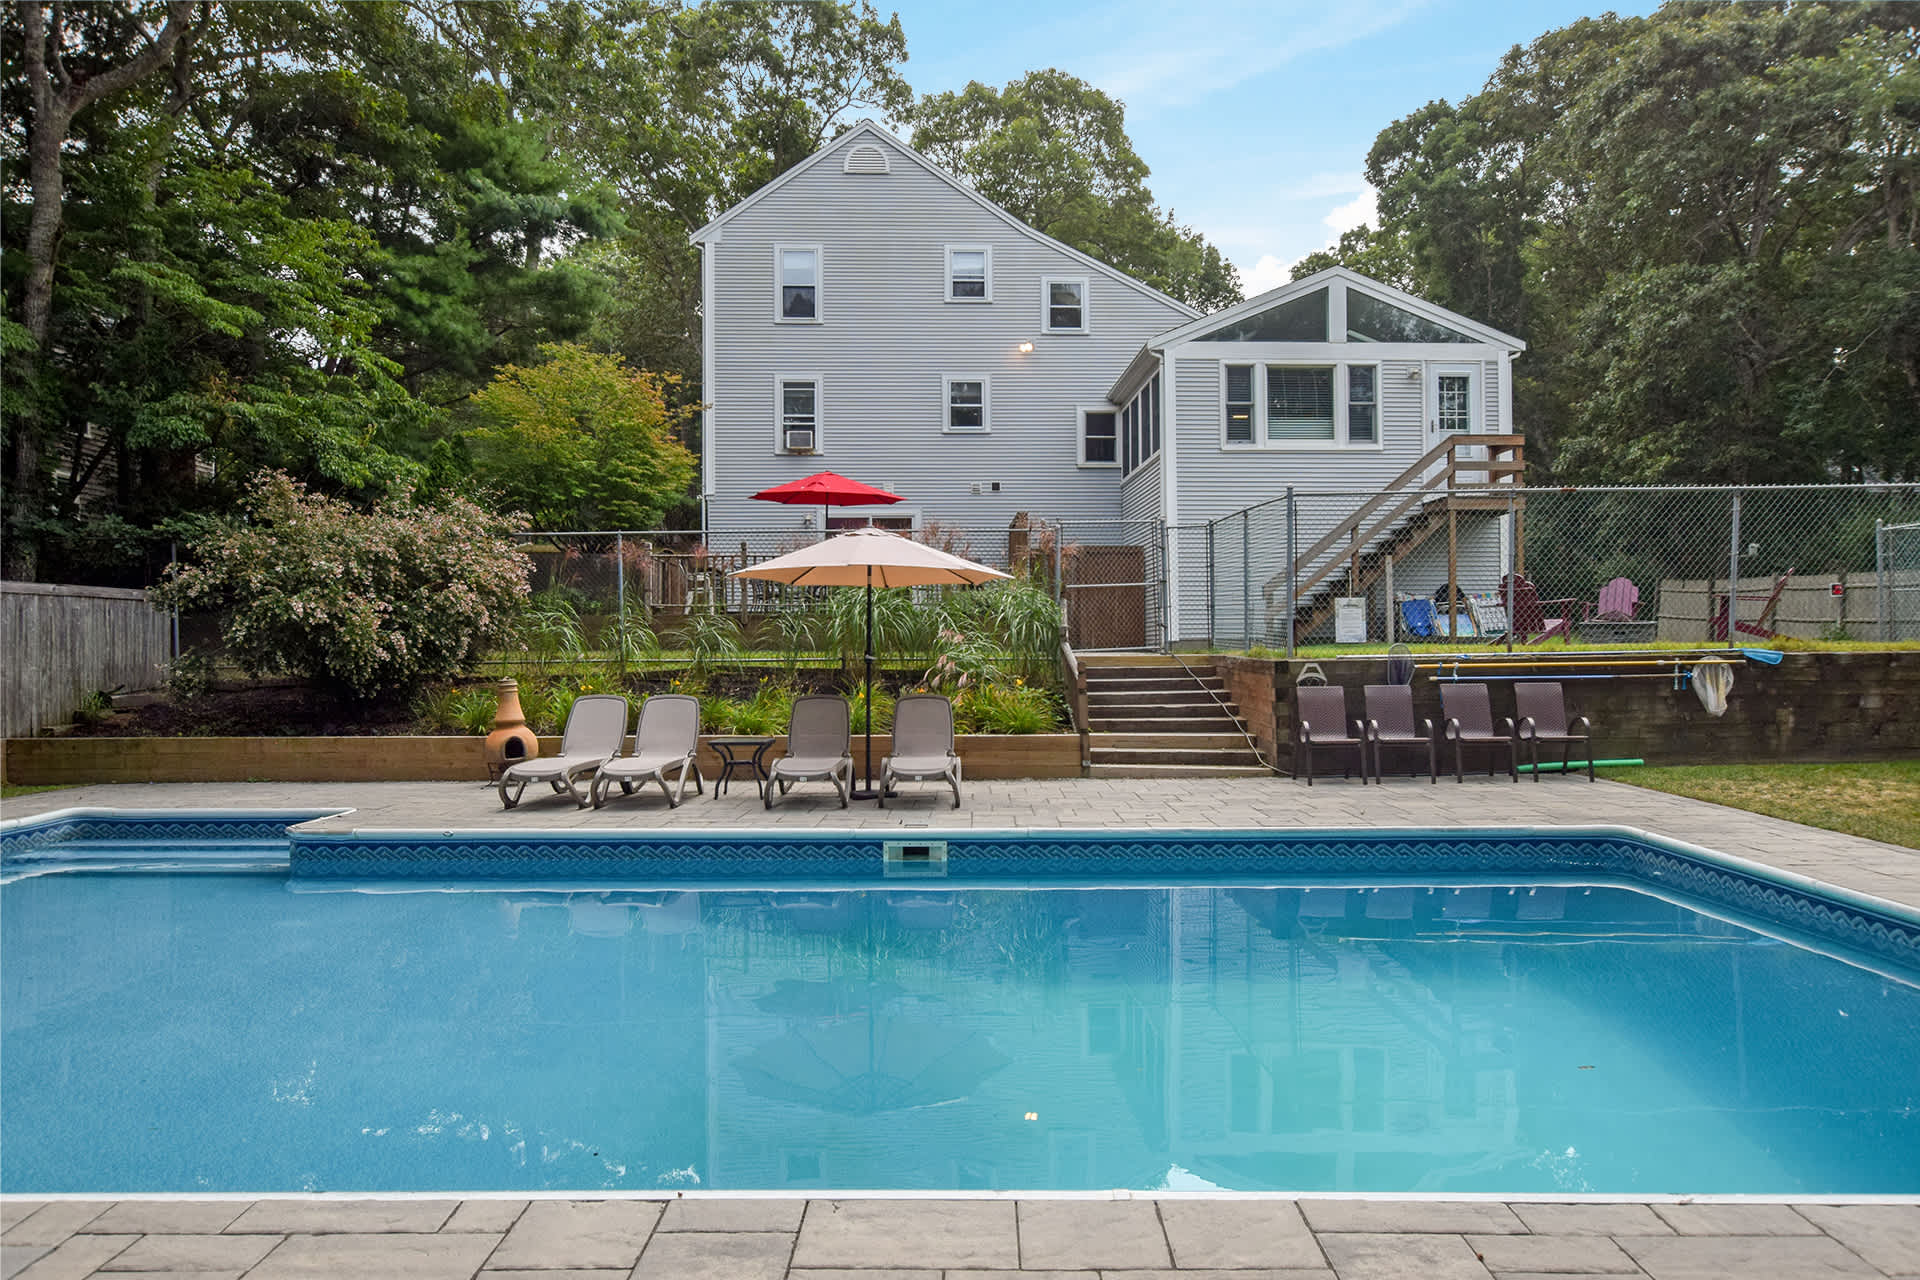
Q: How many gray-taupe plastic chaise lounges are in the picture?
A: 4